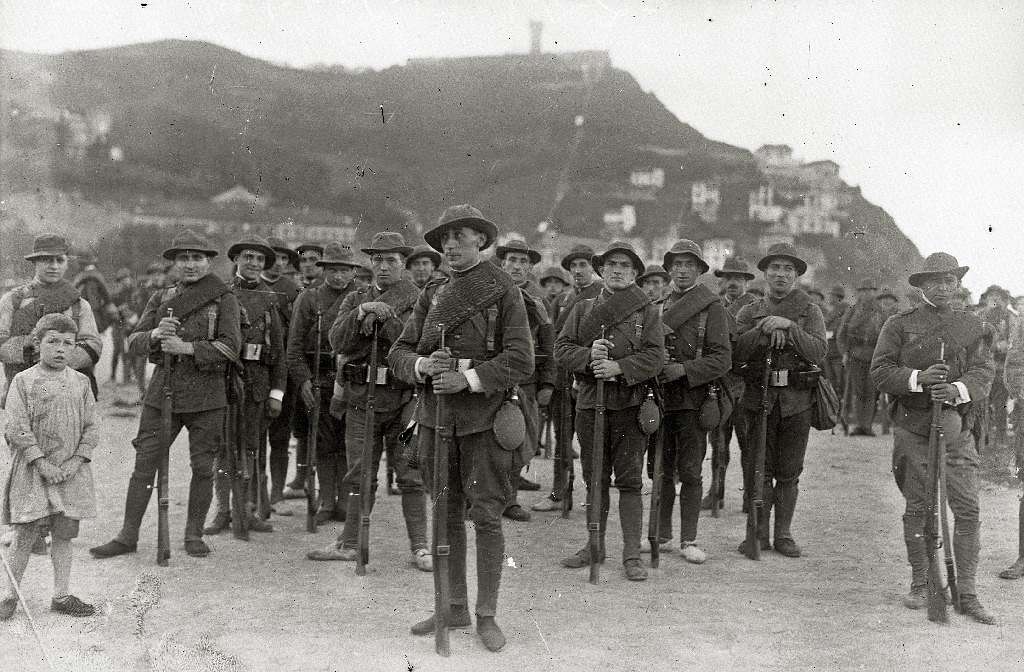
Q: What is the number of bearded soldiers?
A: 0